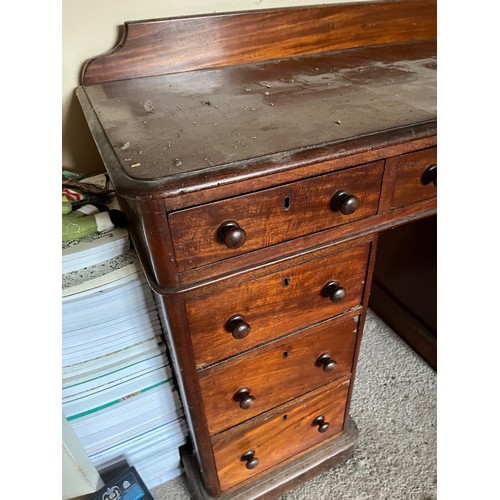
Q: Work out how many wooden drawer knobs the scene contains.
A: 9